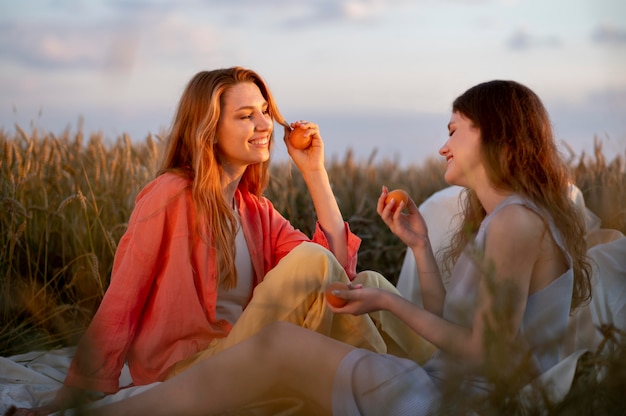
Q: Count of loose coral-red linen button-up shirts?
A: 1